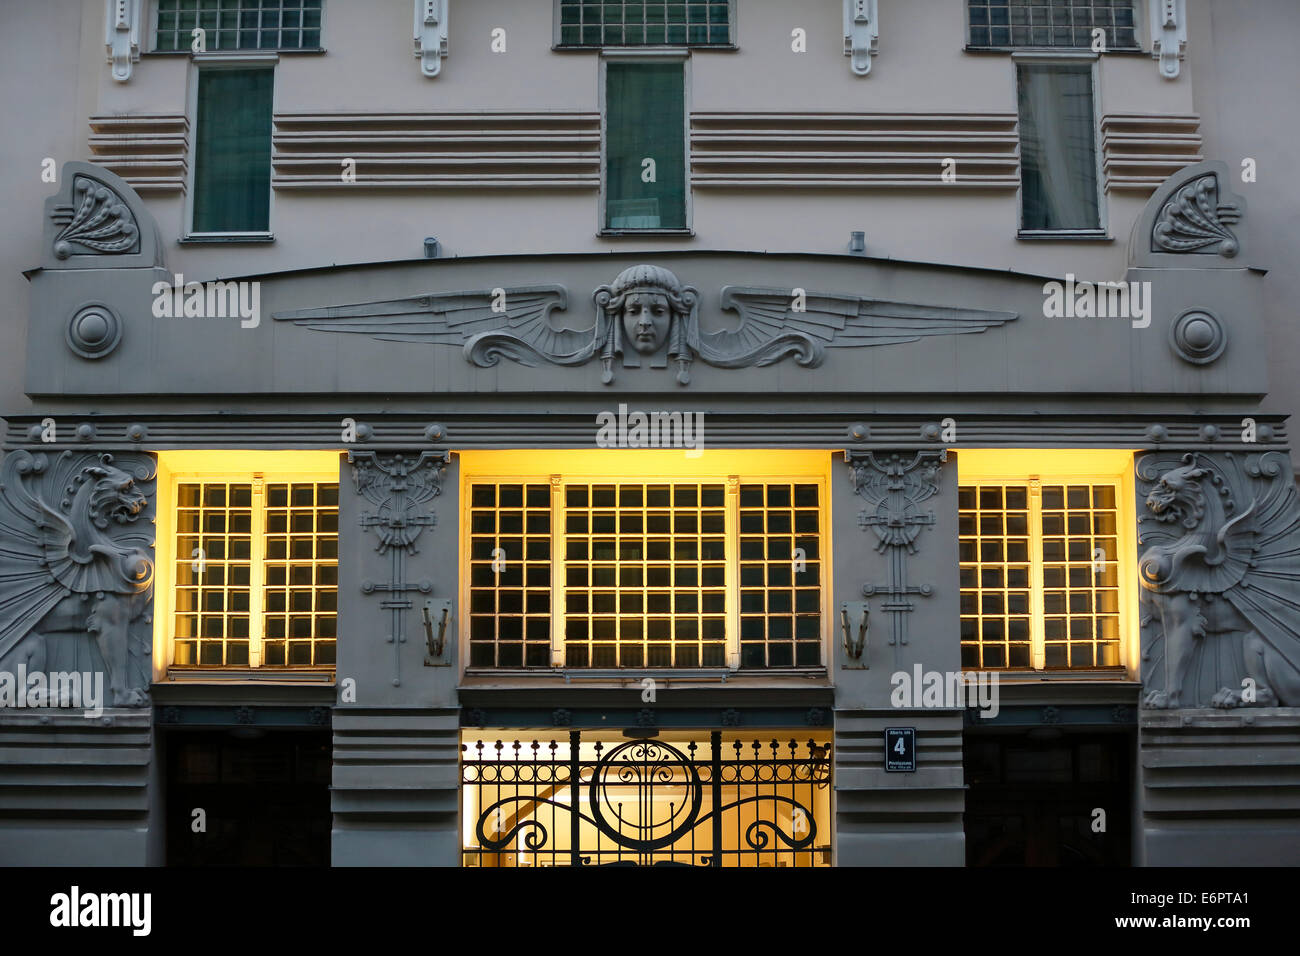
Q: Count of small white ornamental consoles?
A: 4